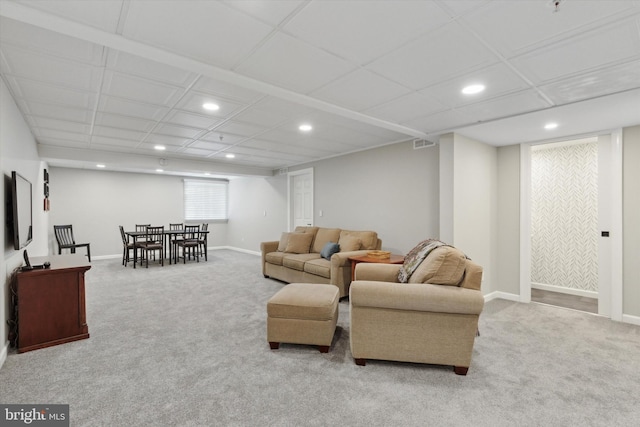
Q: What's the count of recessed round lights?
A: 9